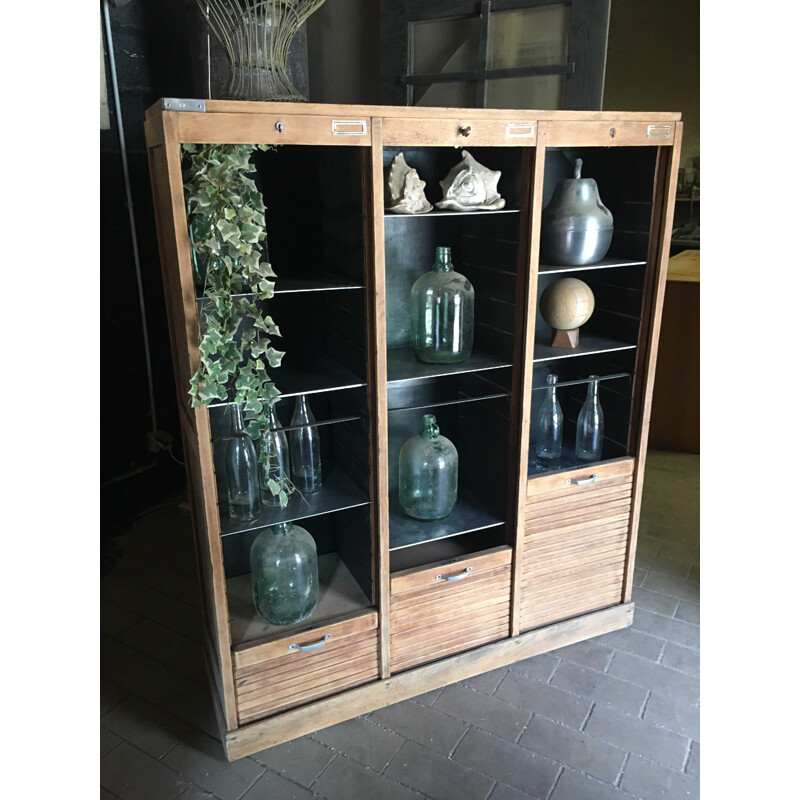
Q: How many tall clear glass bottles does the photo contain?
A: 5